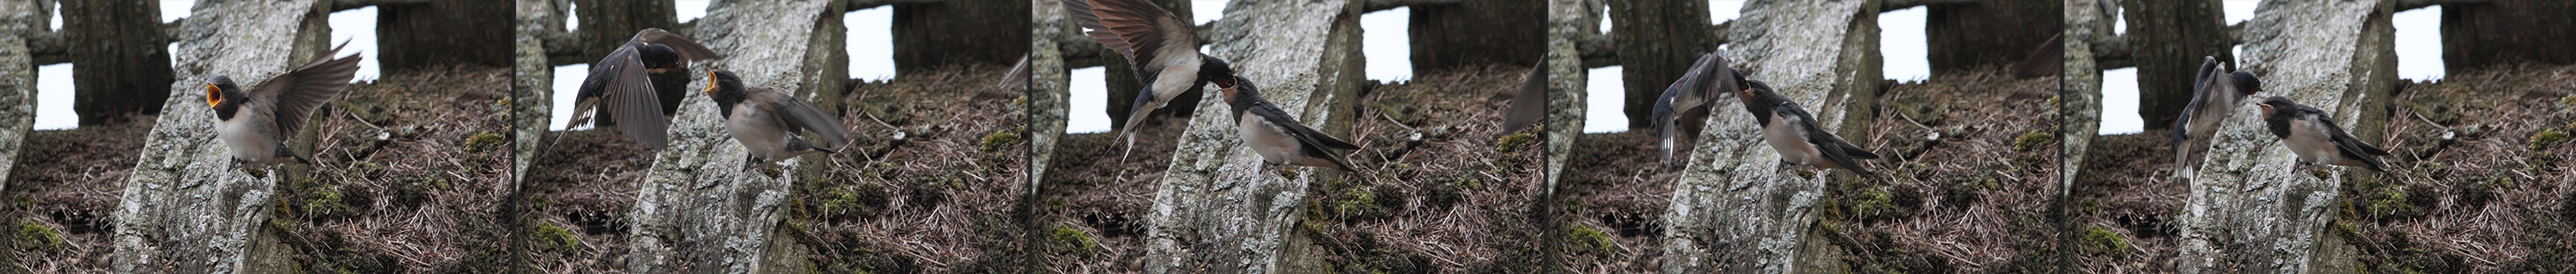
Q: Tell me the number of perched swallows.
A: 5